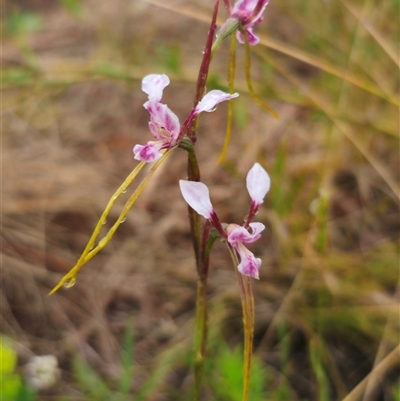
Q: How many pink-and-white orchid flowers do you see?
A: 3